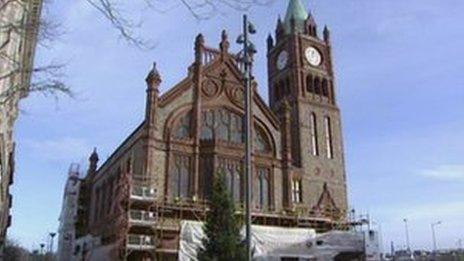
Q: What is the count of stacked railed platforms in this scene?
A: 3